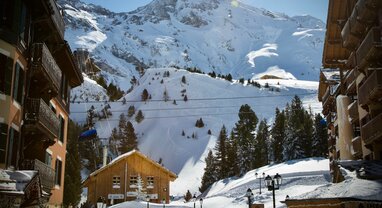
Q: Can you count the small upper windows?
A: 3